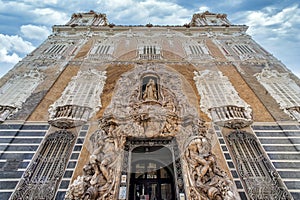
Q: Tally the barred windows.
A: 2